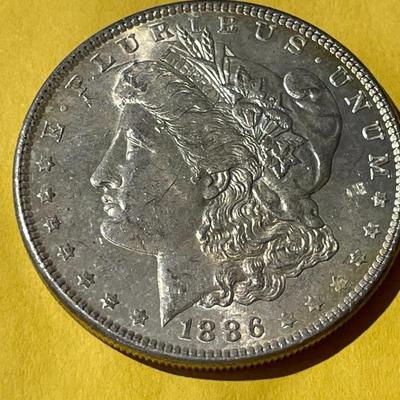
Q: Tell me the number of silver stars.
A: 13